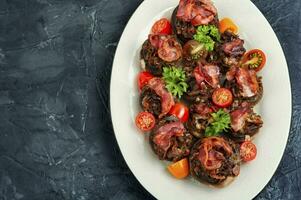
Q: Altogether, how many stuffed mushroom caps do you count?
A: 10